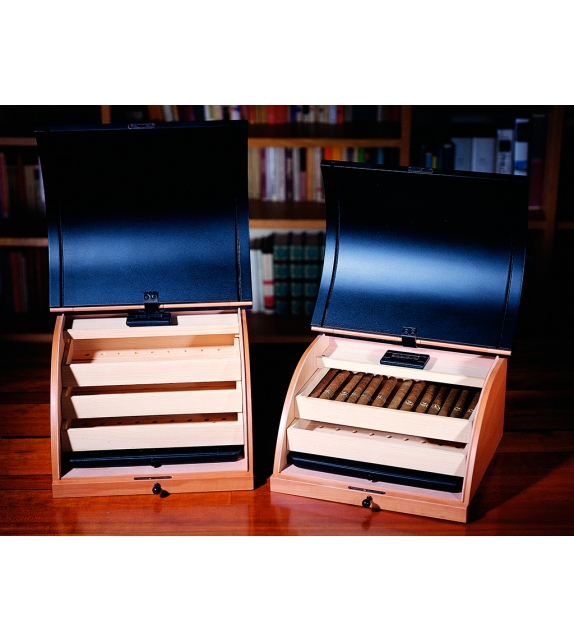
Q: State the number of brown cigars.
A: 13